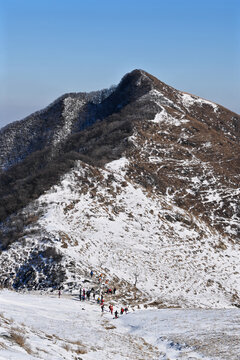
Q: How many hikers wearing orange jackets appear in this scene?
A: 3